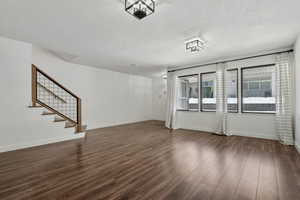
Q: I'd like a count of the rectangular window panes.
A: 4